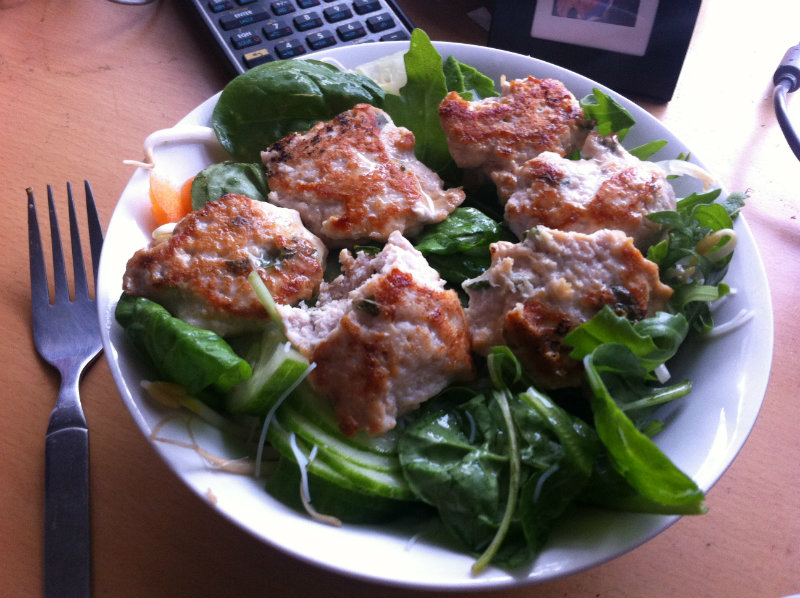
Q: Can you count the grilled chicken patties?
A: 6